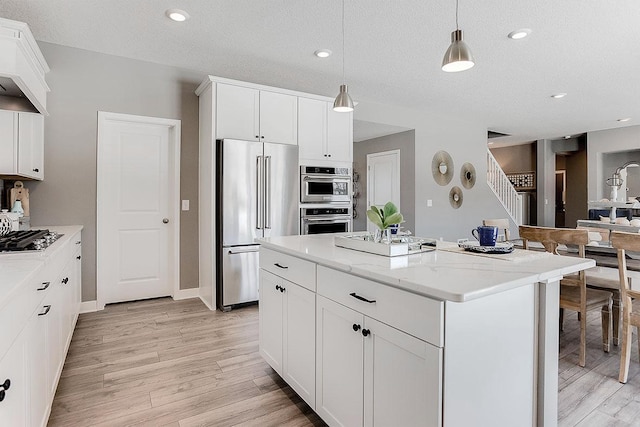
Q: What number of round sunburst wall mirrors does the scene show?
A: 3